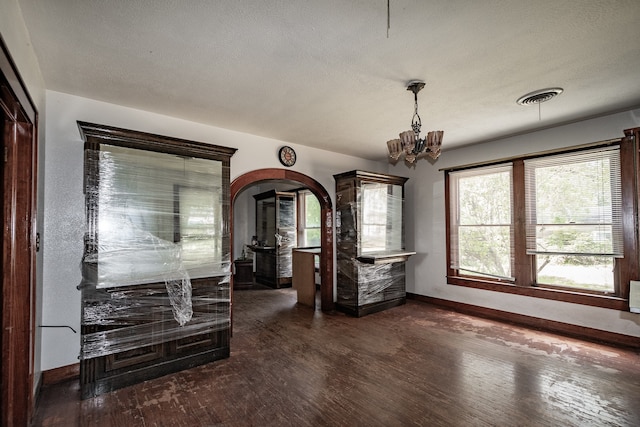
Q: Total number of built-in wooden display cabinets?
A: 3